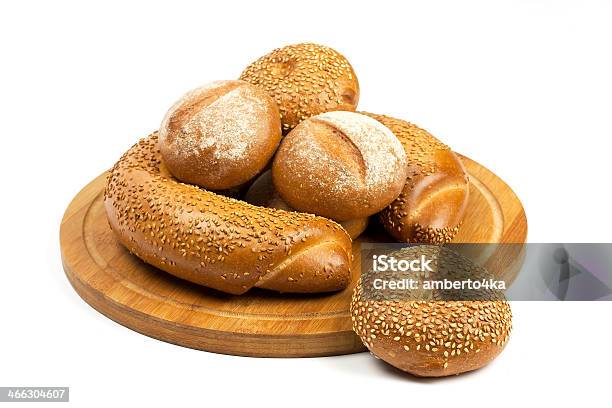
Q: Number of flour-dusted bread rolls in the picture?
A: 2